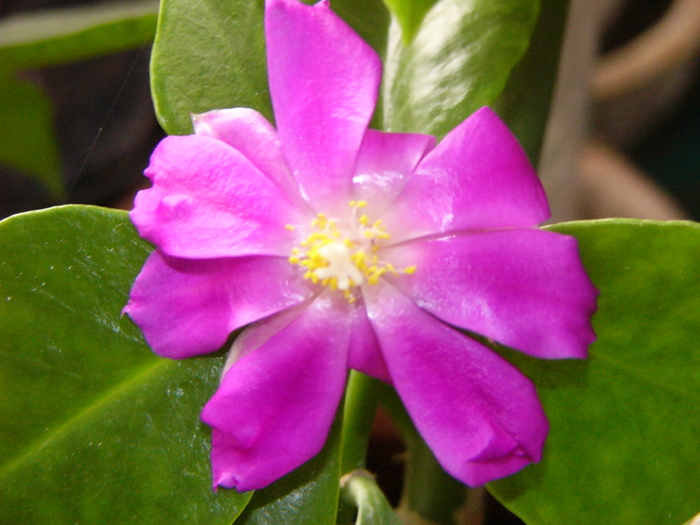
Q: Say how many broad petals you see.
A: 7